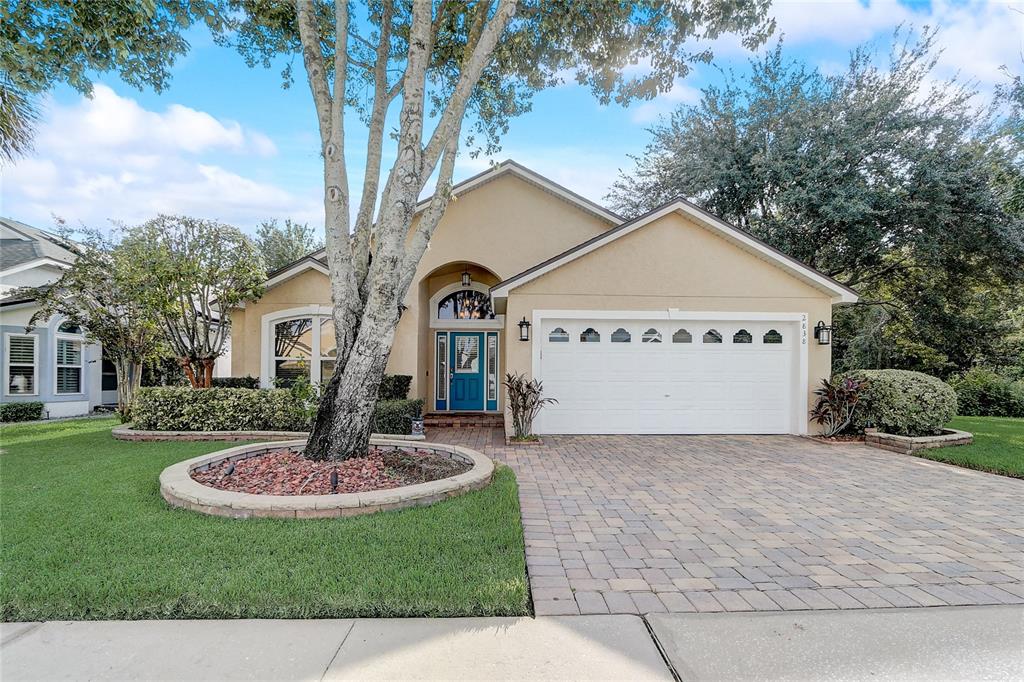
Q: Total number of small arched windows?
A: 8